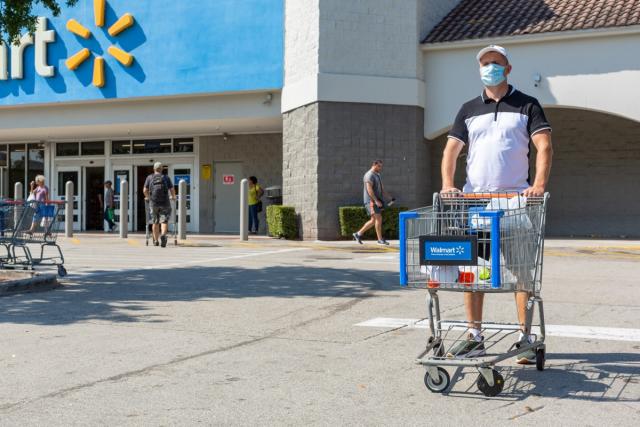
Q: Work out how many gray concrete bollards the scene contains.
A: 5